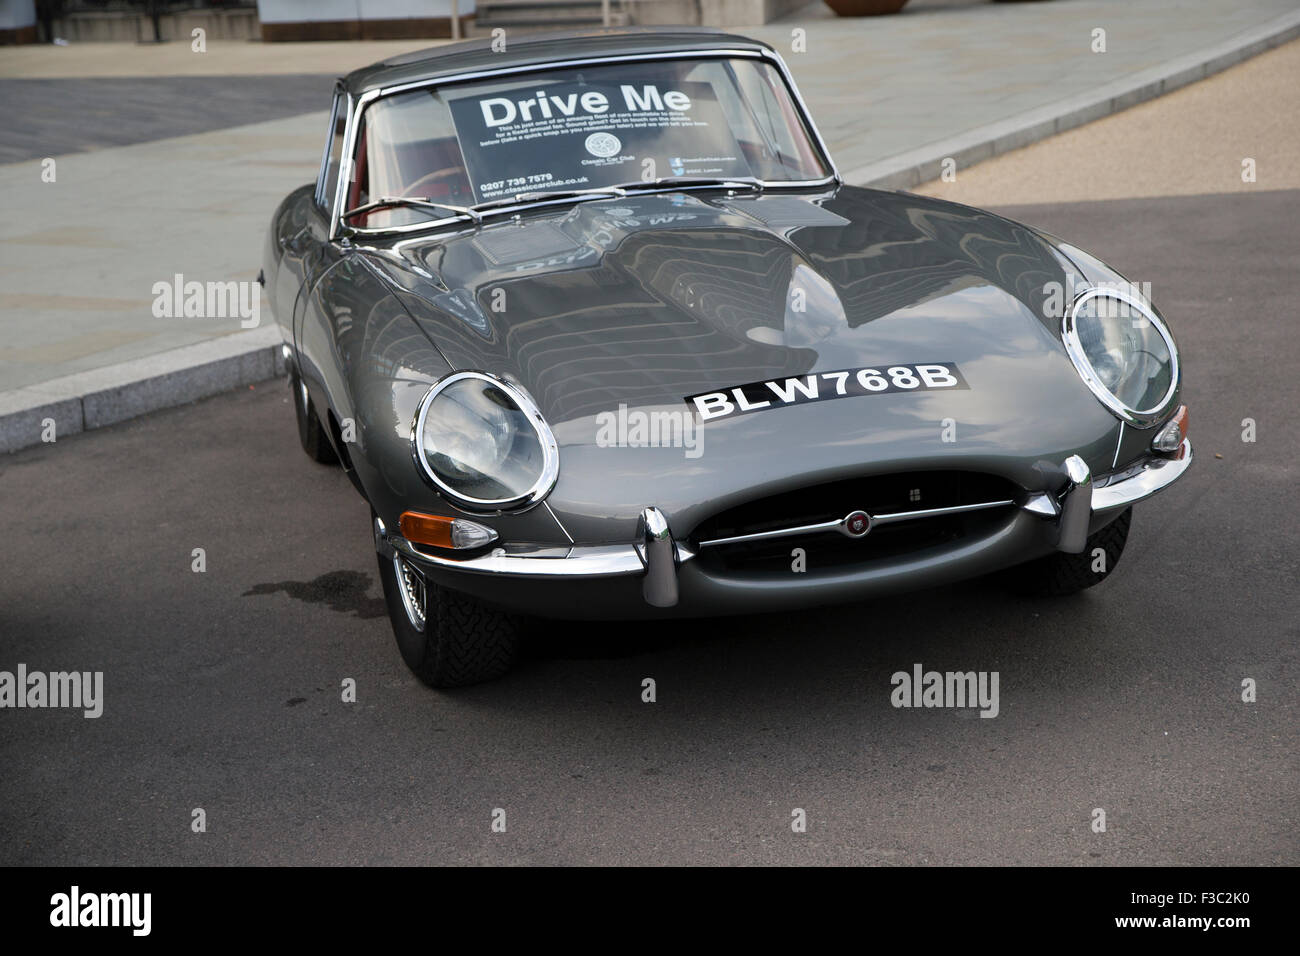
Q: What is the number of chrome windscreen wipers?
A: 3